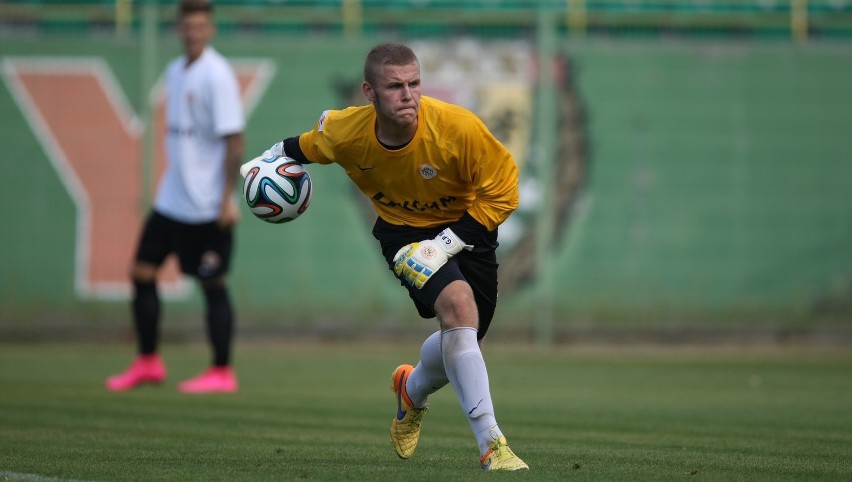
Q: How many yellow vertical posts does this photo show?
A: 4